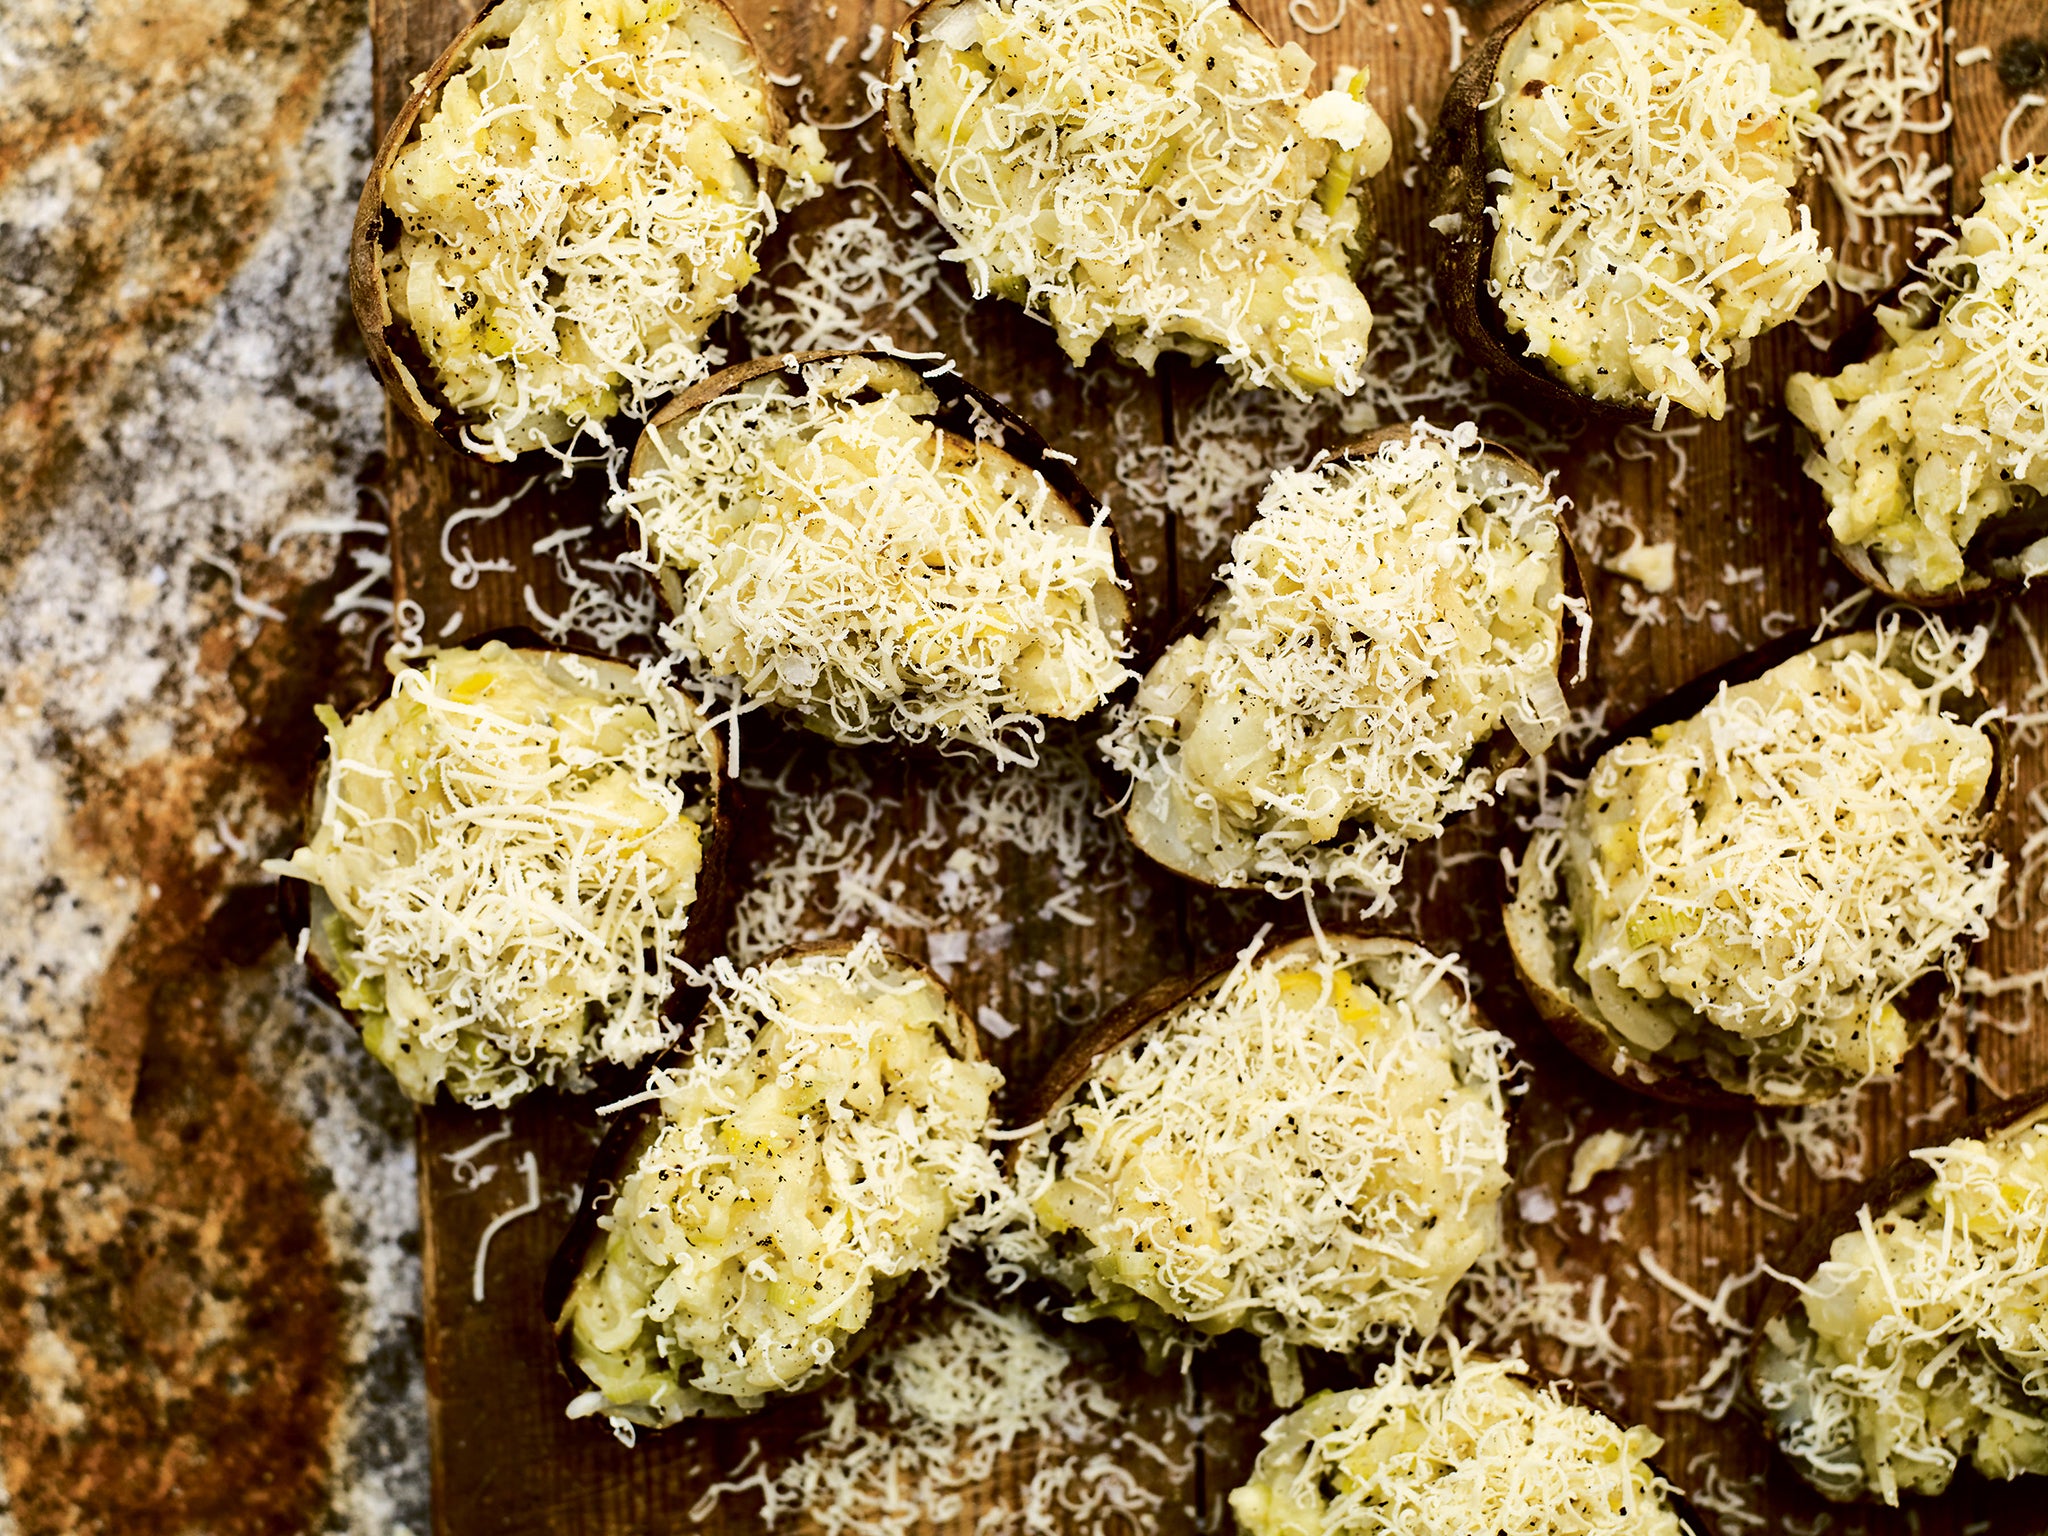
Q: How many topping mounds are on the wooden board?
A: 12